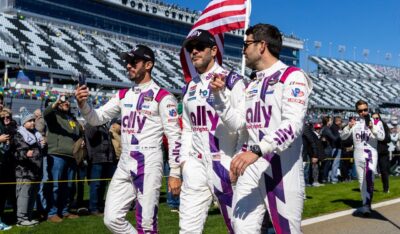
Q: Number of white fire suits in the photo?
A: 4